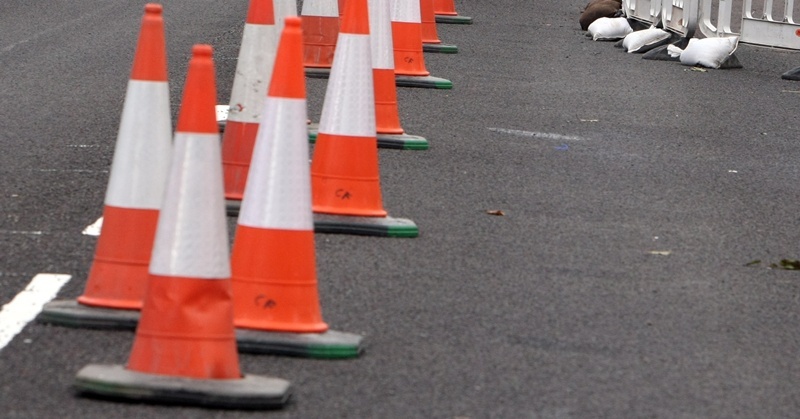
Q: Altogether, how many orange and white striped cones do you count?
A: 11